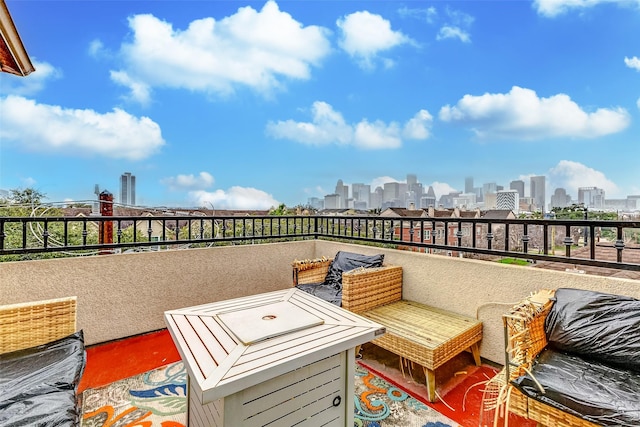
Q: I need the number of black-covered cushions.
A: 5